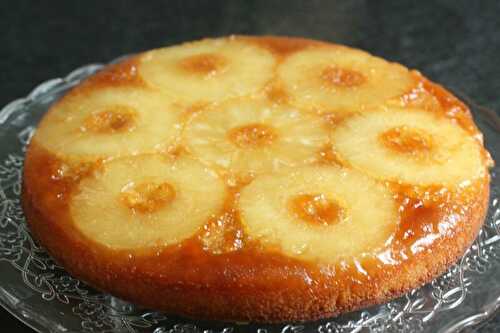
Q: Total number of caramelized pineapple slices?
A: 7